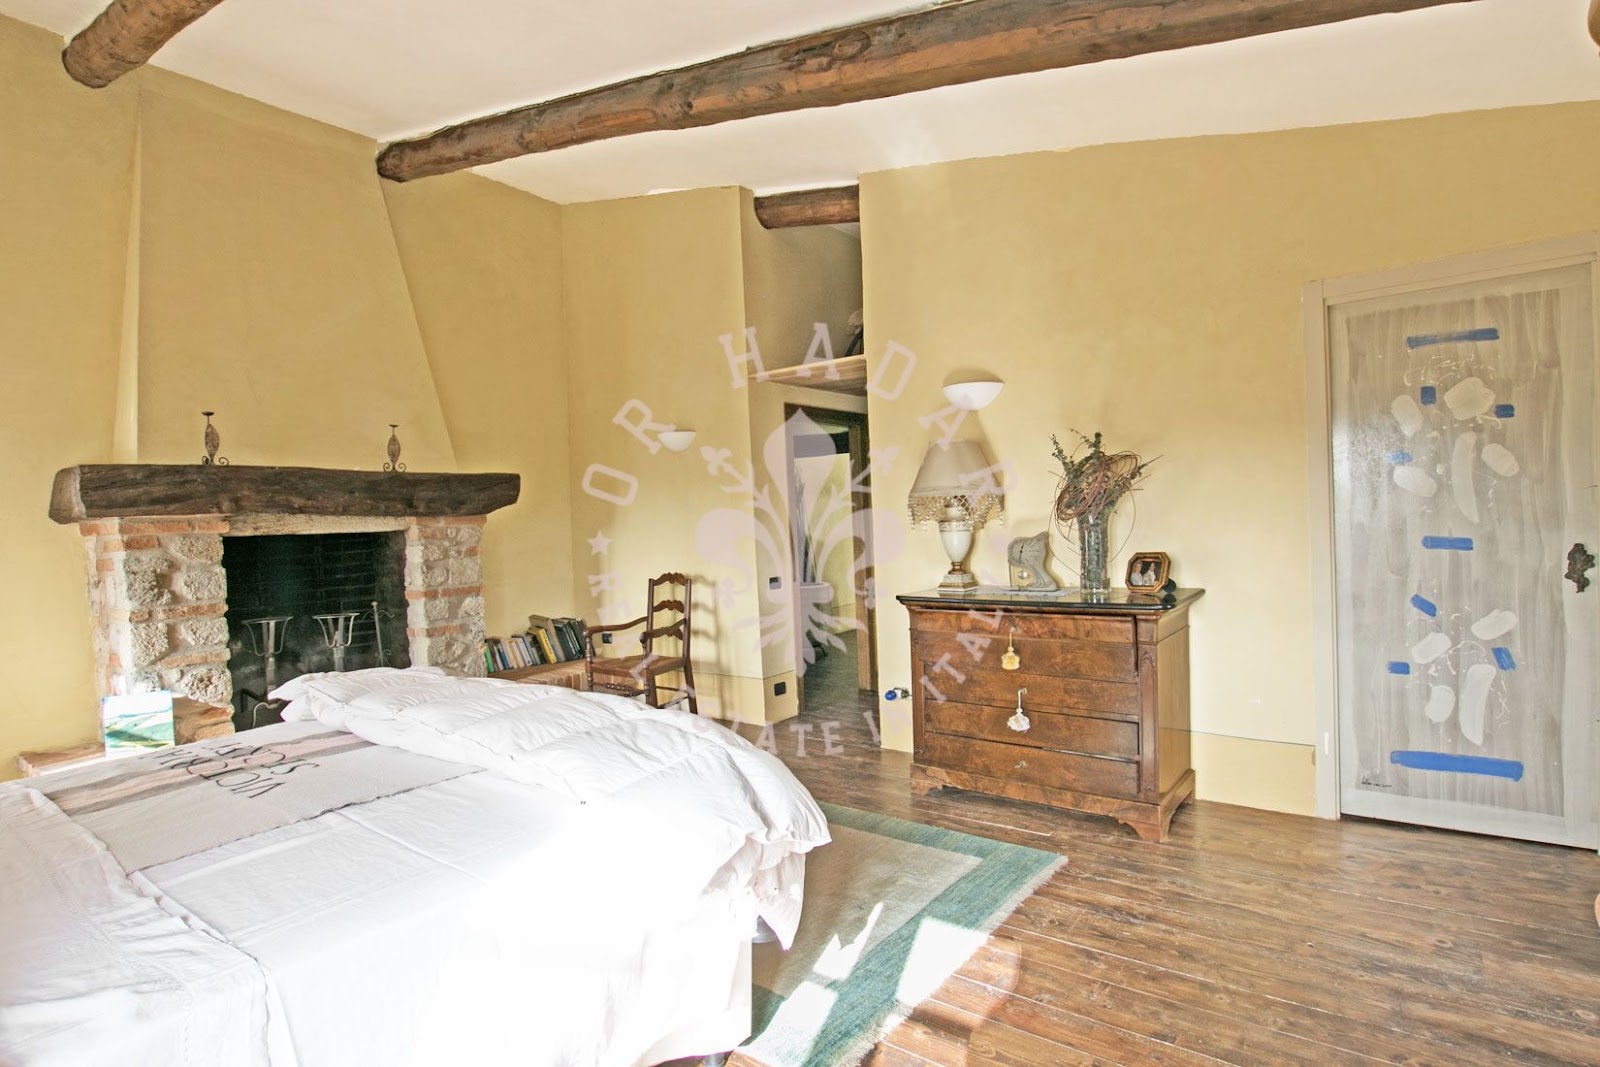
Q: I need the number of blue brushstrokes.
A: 9